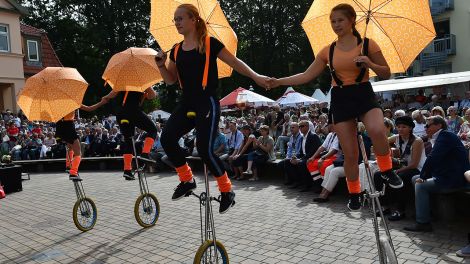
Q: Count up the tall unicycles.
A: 4